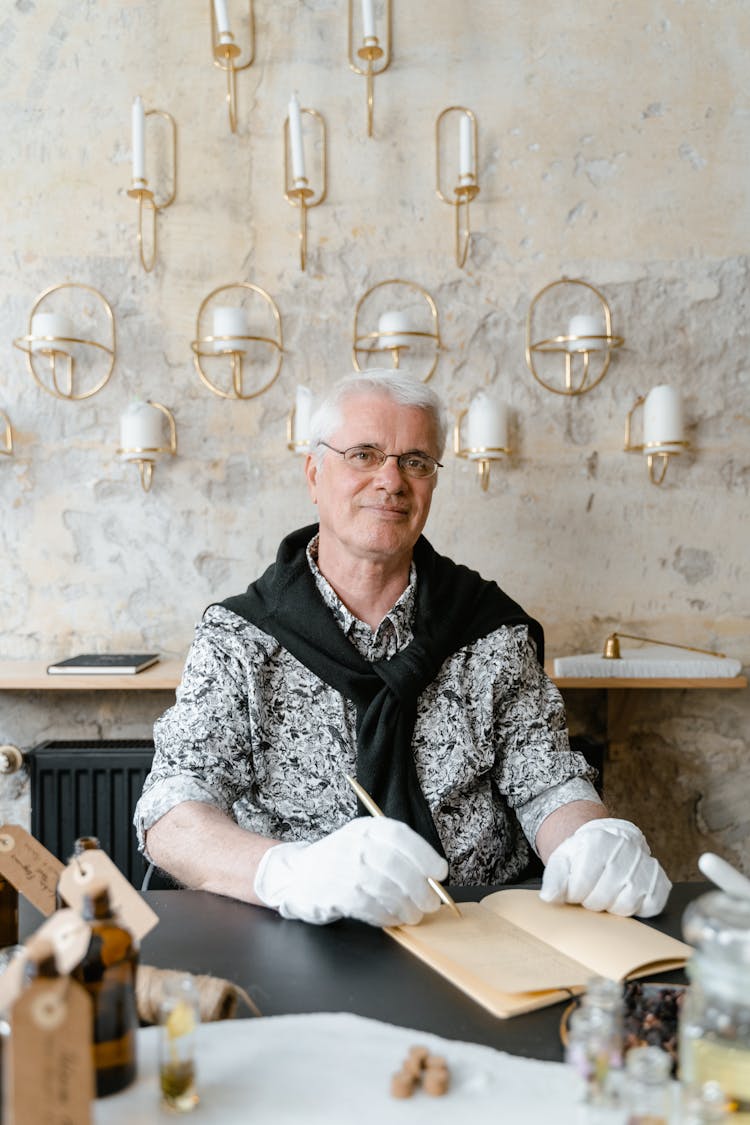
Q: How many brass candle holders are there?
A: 14